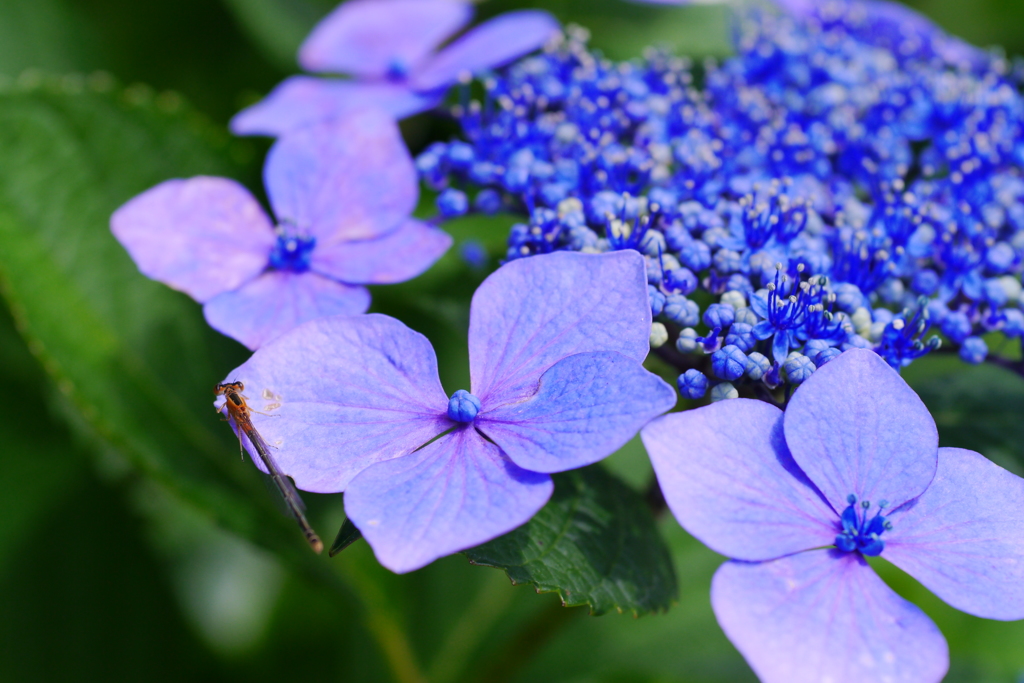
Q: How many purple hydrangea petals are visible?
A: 15